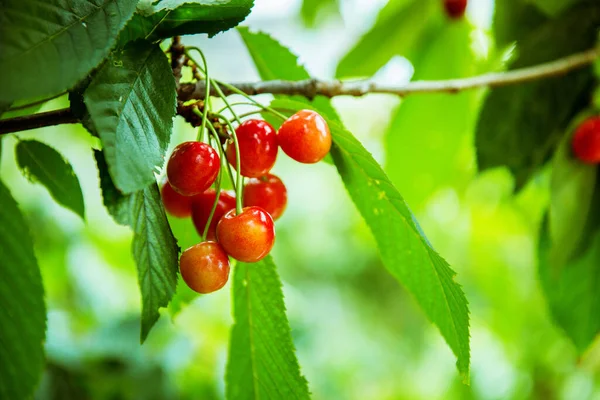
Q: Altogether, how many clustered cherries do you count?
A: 8